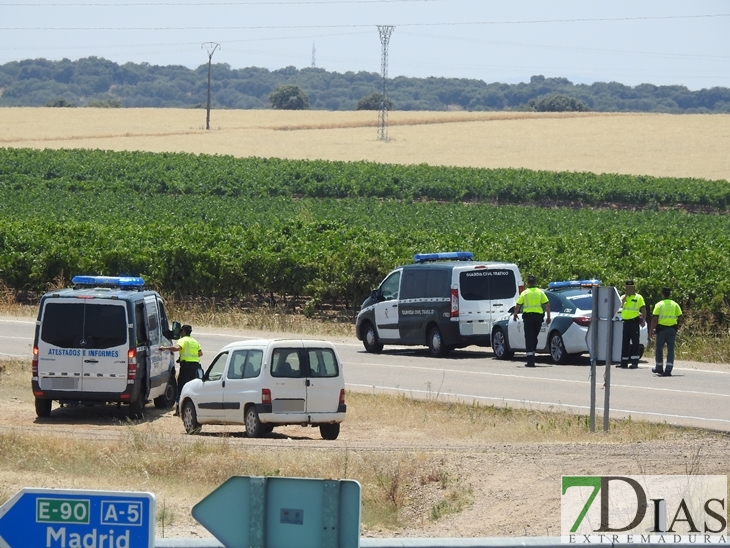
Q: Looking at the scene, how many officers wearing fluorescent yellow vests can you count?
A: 4